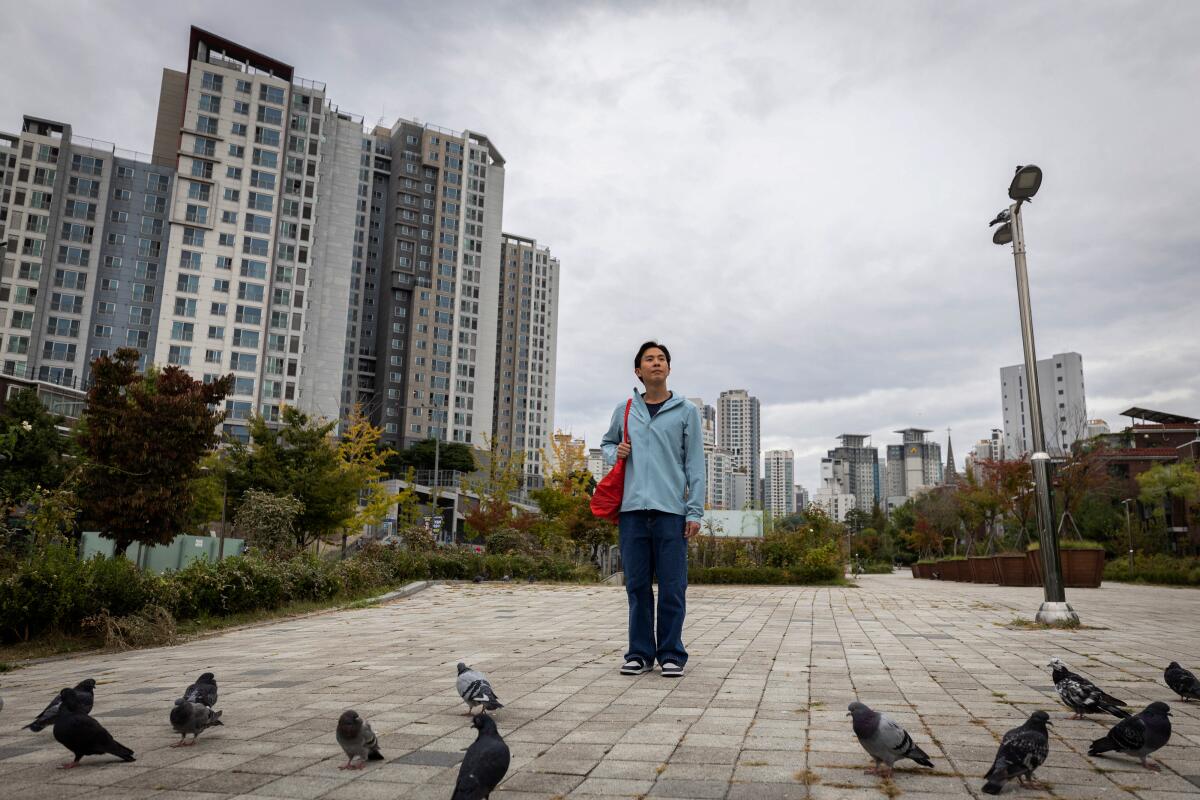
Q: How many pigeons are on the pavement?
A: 12